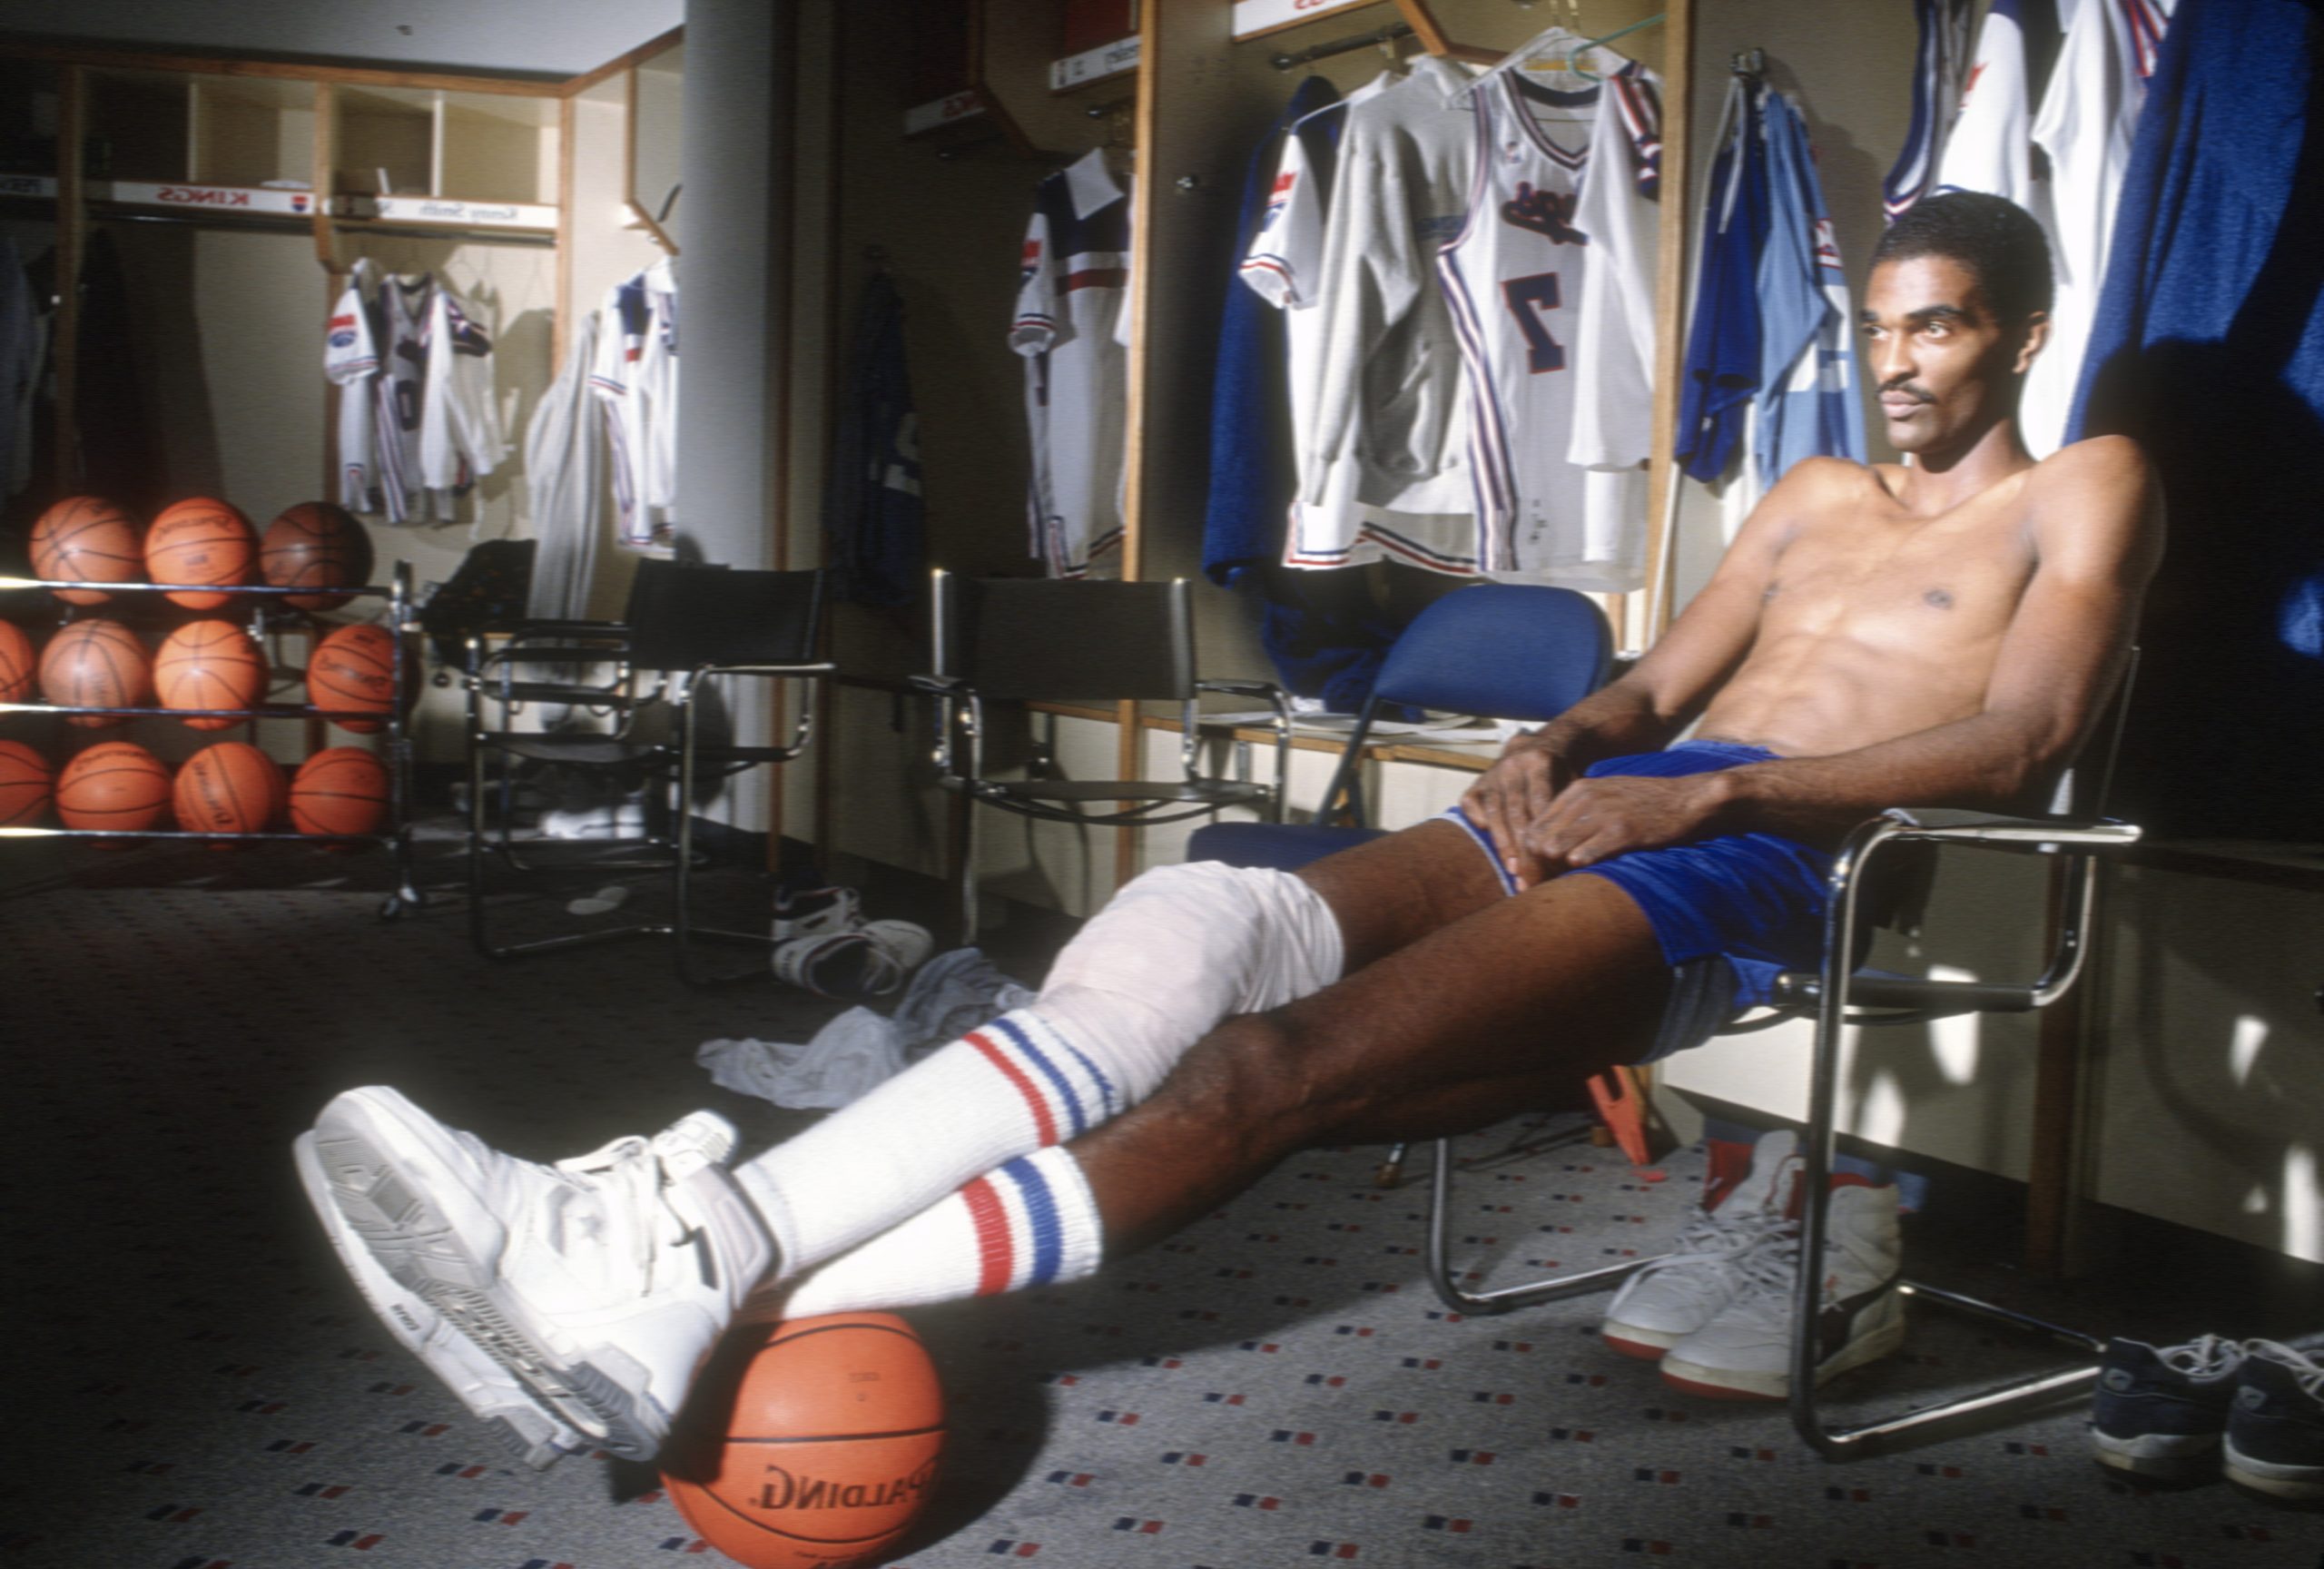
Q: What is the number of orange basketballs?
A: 12